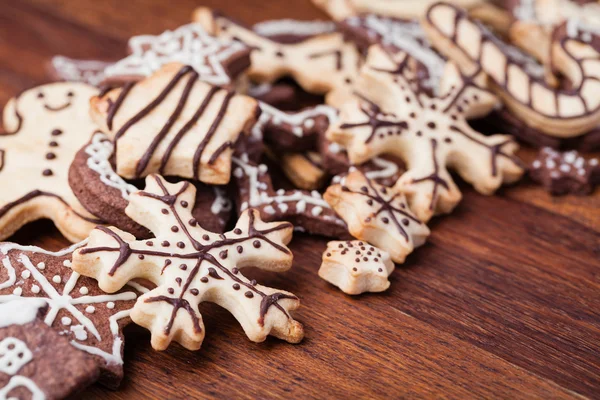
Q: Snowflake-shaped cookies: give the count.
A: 2